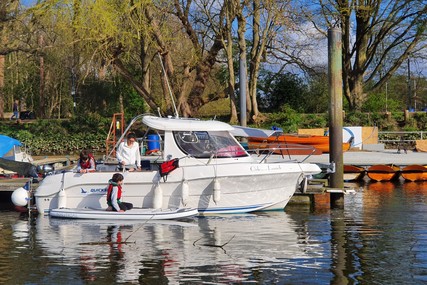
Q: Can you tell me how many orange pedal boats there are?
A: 3